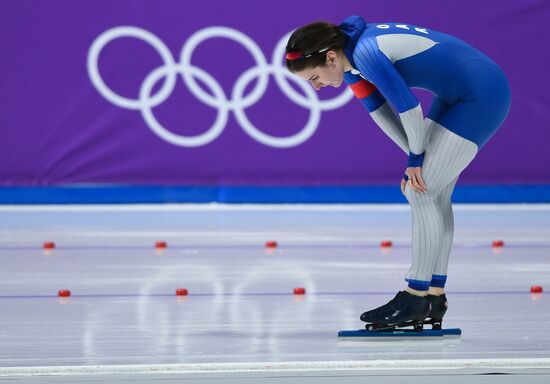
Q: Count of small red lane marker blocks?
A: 9